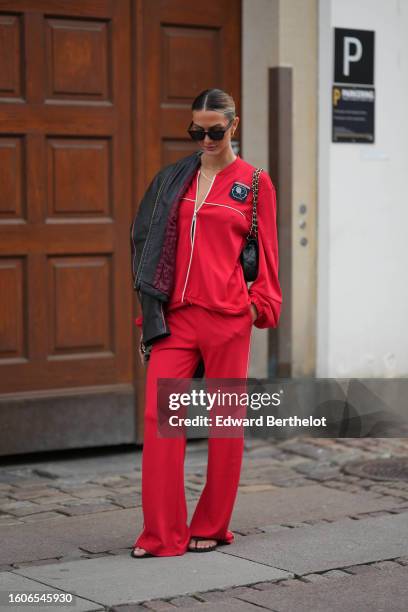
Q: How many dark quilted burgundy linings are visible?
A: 1